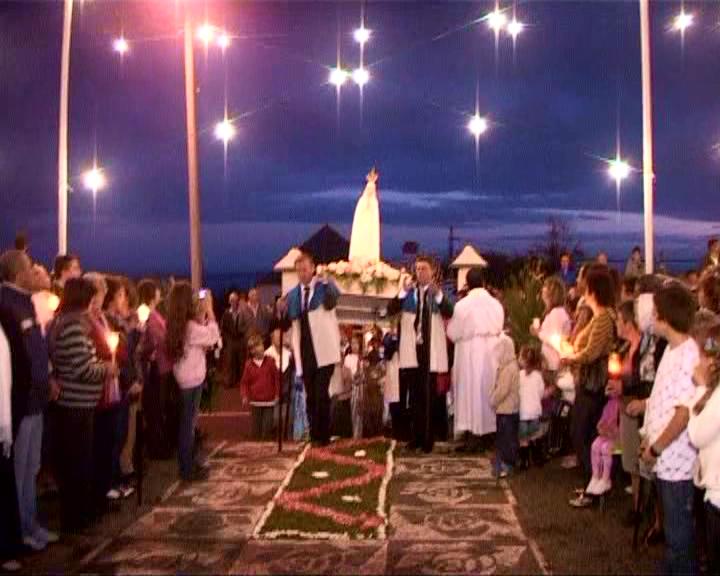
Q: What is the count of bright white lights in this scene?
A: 13